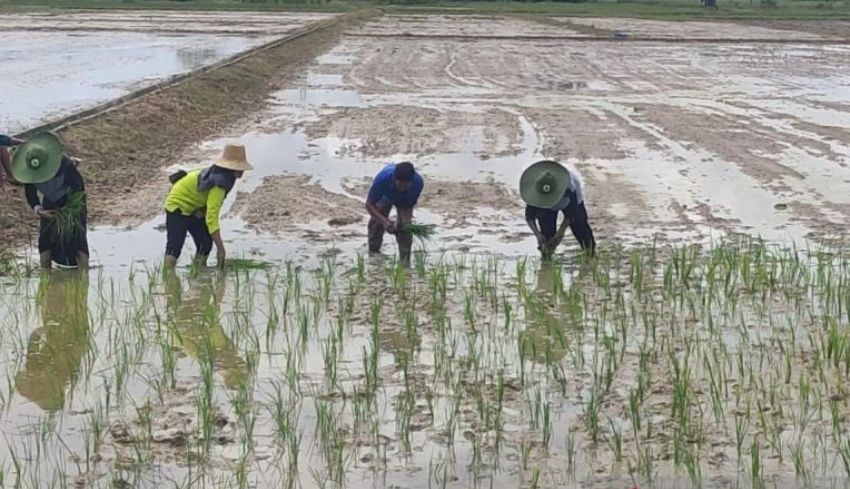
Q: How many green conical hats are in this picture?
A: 2